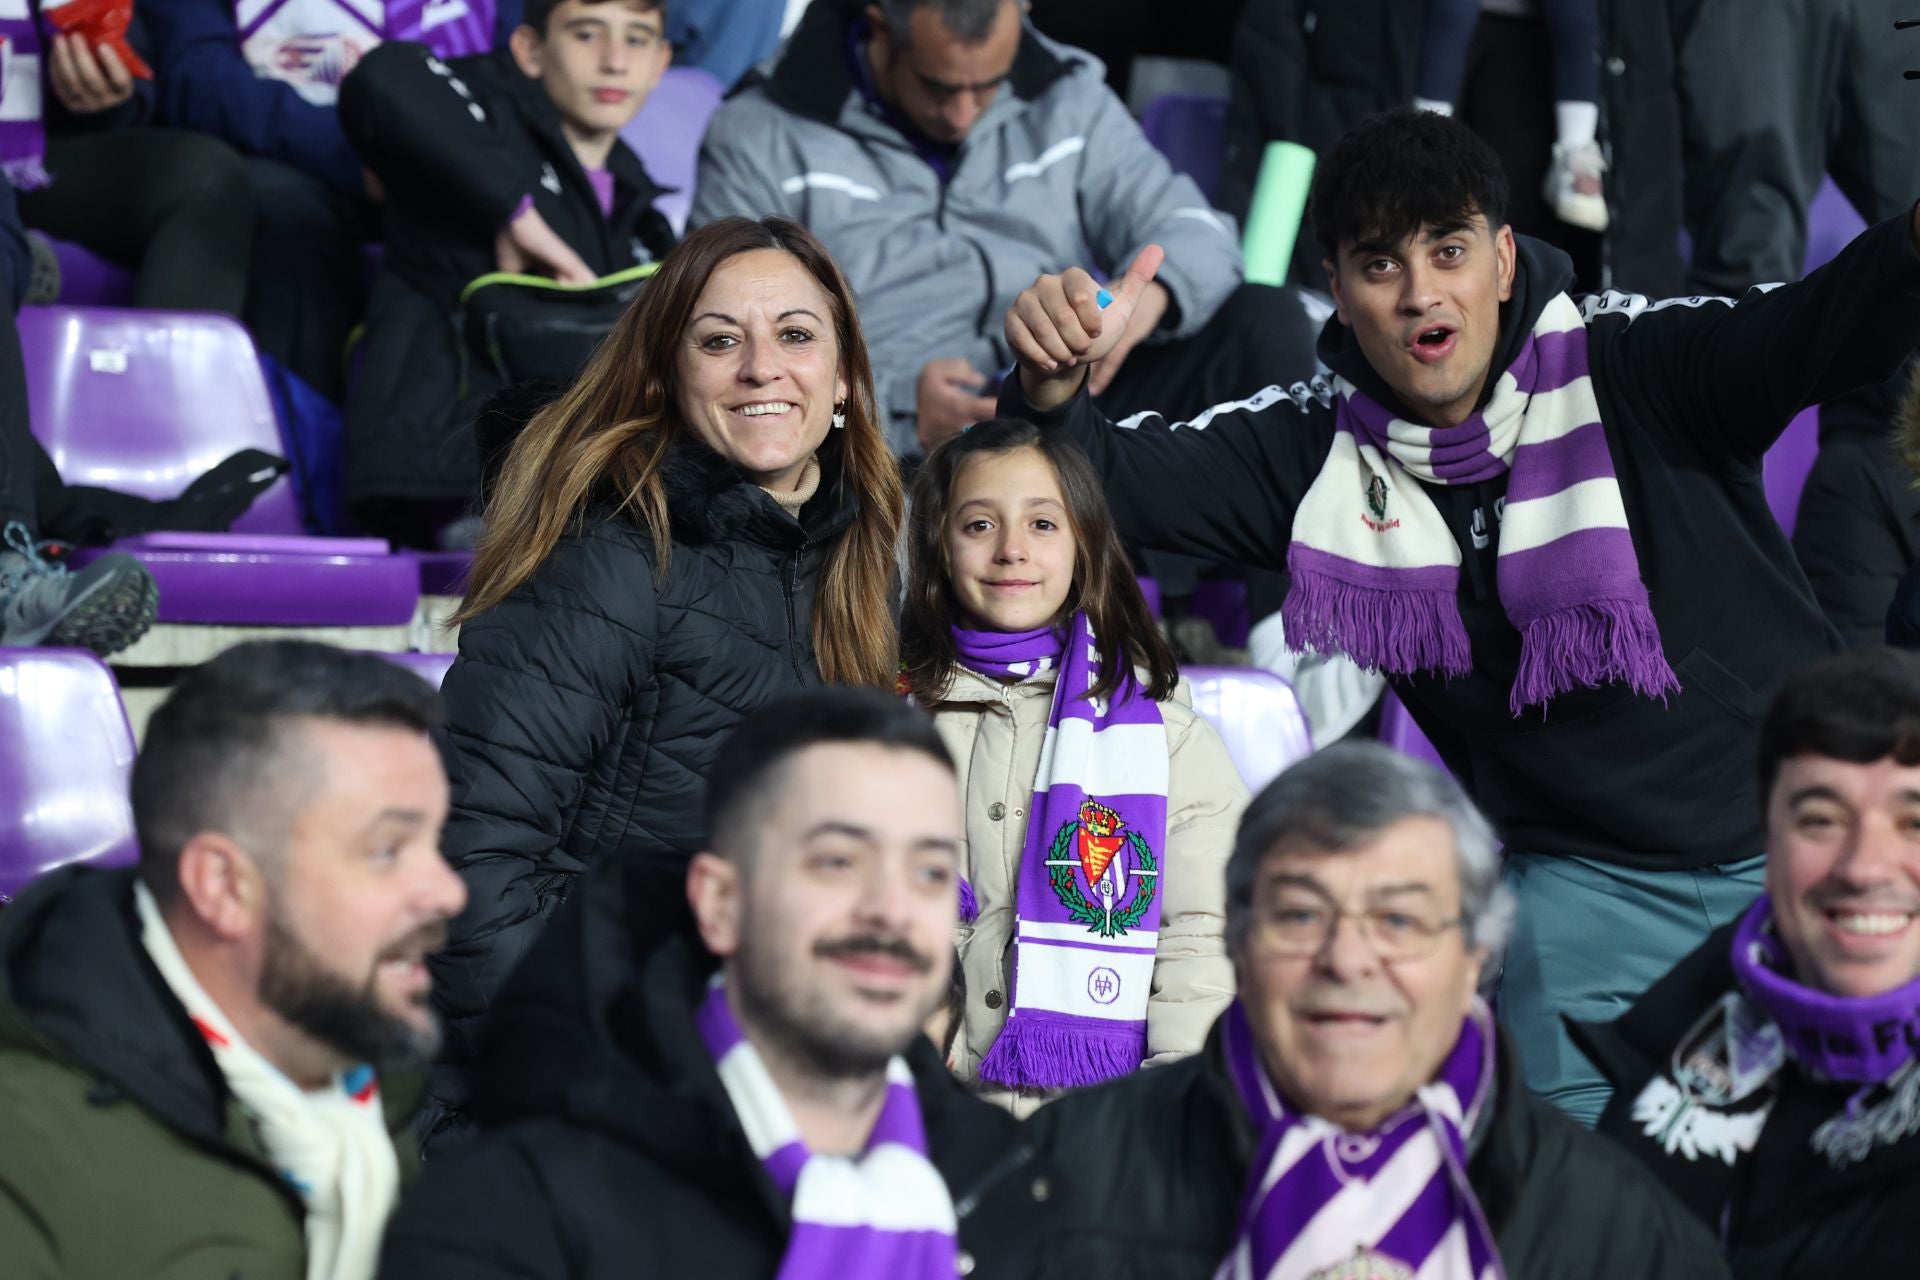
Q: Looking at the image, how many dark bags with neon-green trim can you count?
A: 1